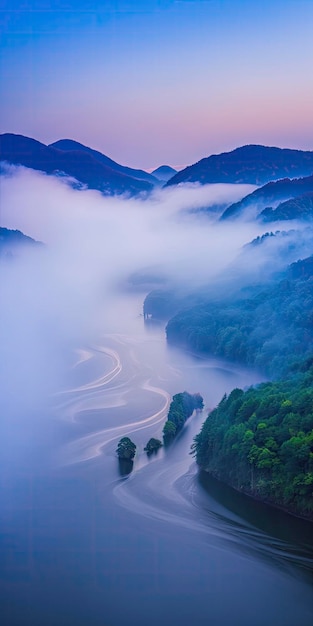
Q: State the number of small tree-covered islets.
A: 3